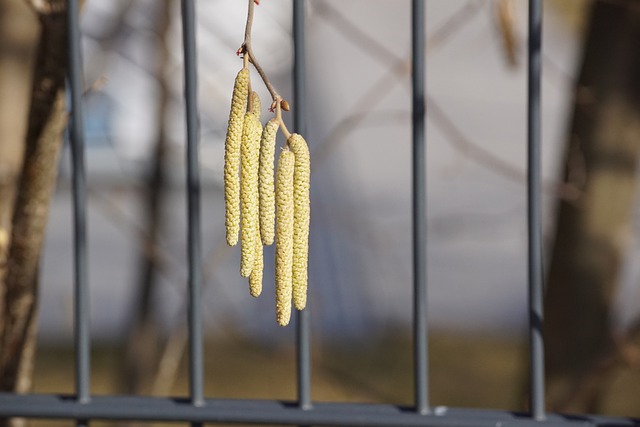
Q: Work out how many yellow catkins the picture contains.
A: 6